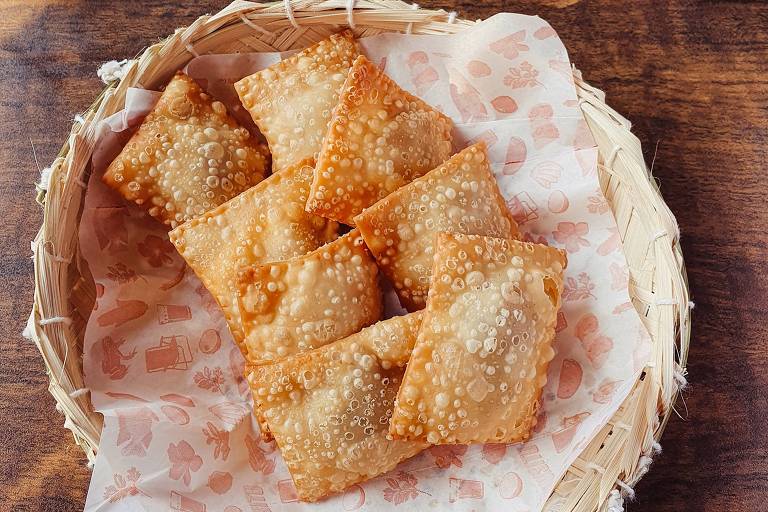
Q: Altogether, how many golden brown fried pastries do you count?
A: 8